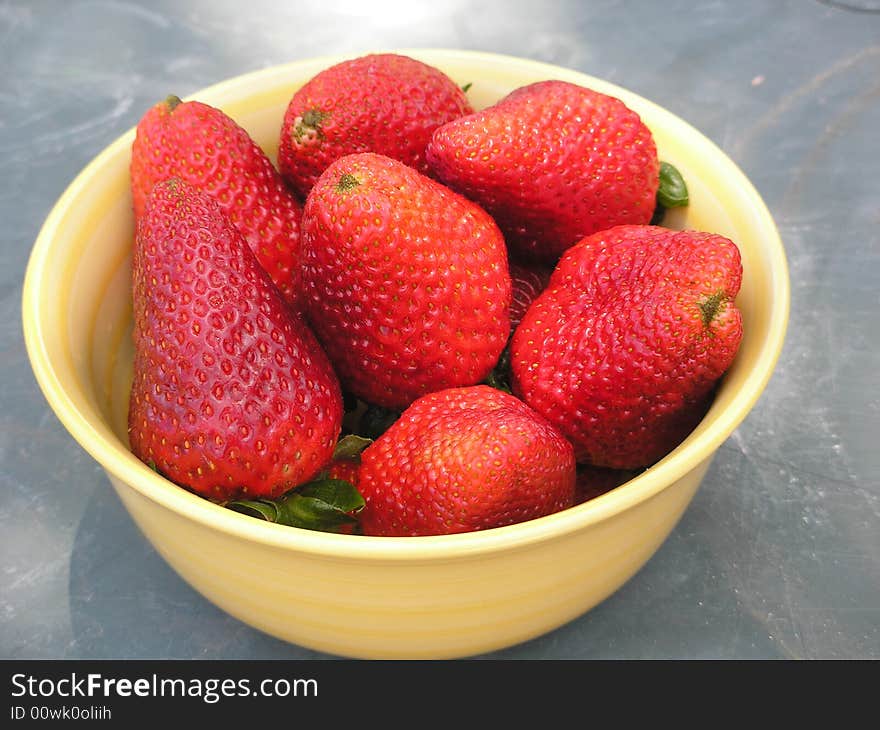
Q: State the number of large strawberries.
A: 7